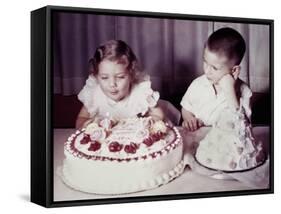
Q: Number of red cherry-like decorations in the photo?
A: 6